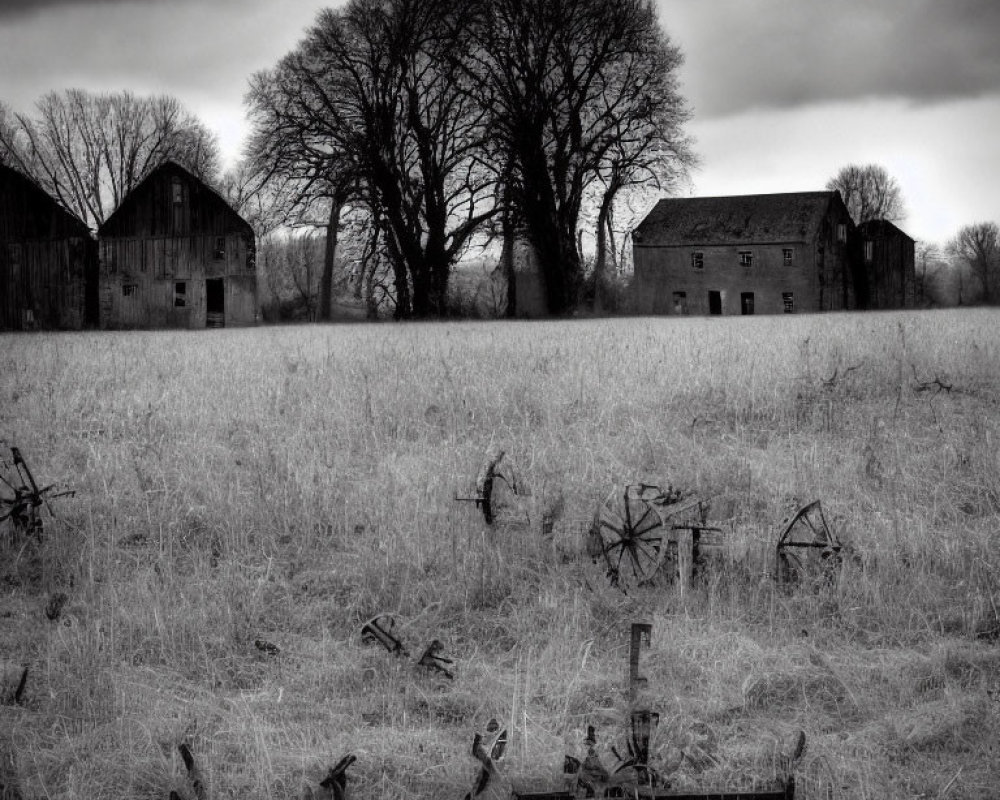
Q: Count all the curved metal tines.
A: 0